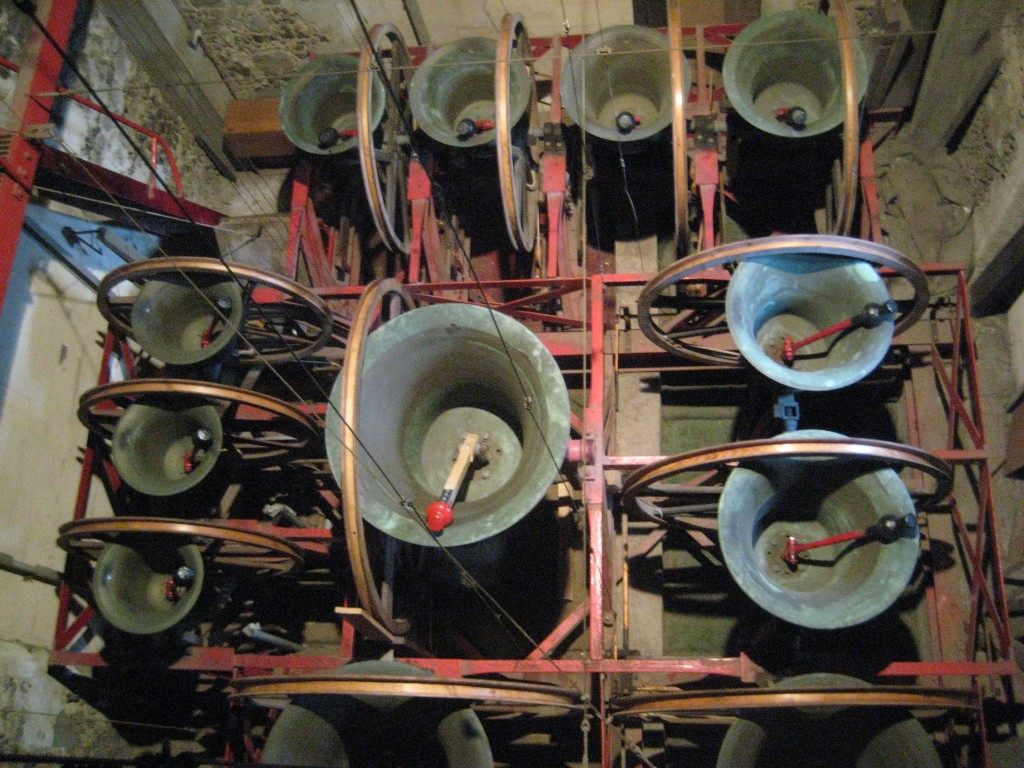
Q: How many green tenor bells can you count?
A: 12